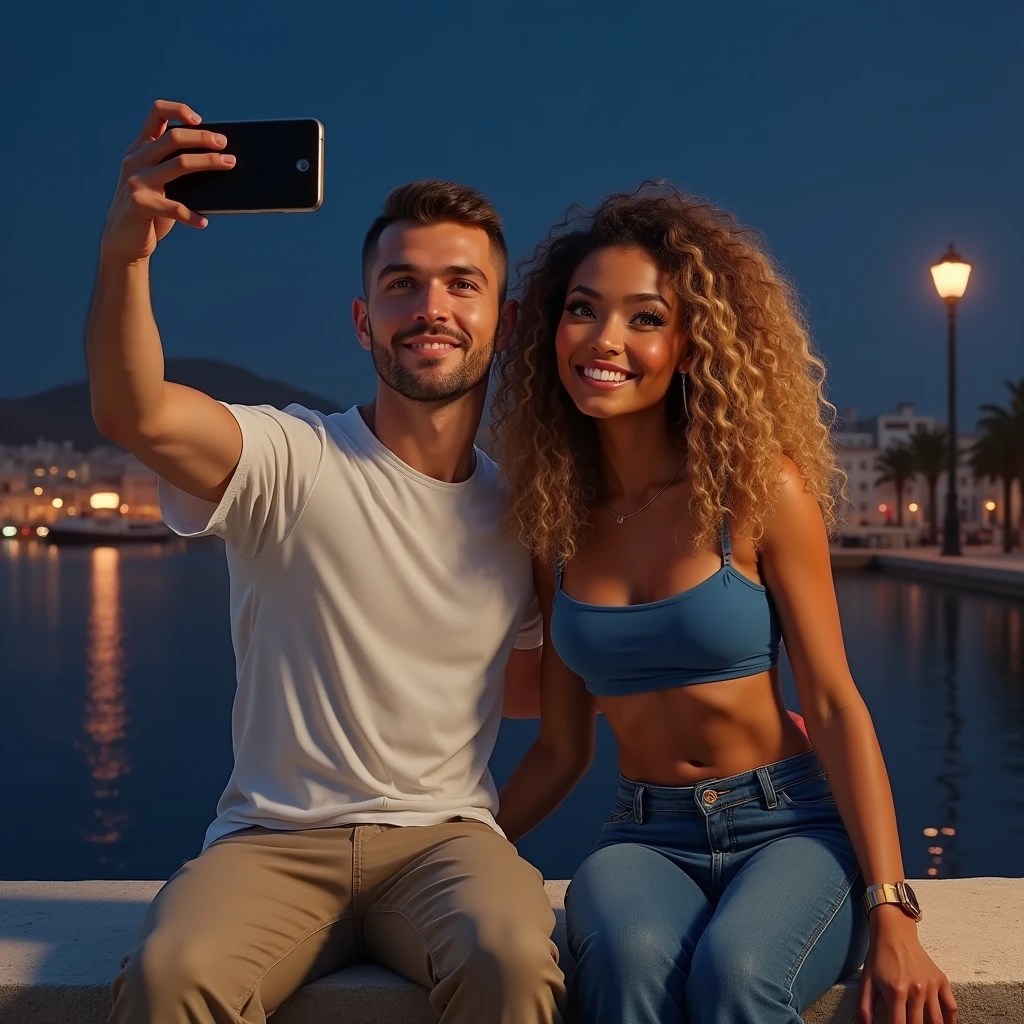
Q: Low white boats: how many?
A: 1